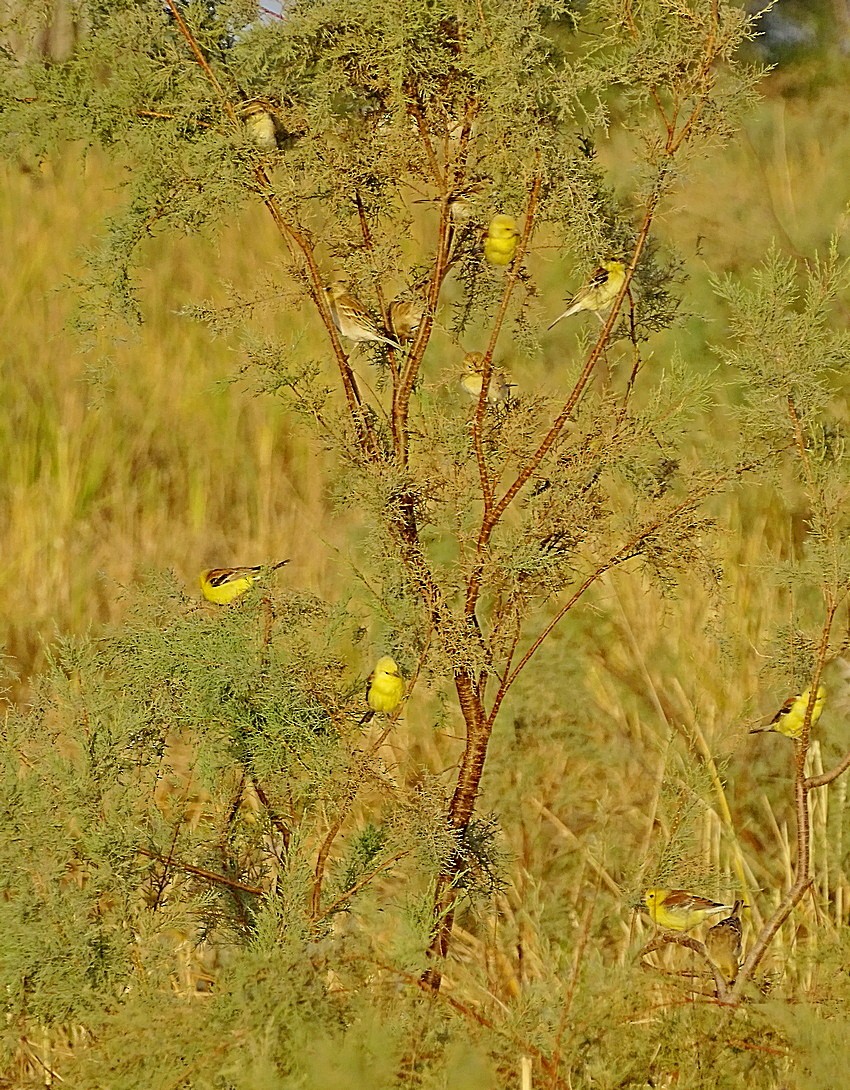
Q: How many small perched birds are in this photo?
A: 12